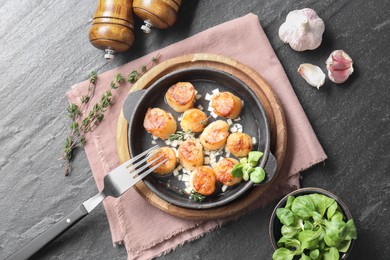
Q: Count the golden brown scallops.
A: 10